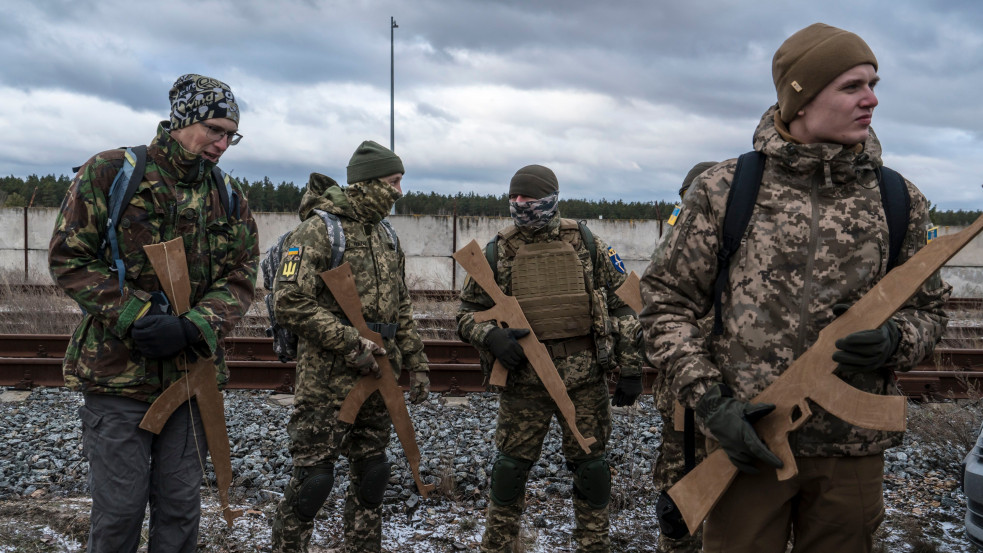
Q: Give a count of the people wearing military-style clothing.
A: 5